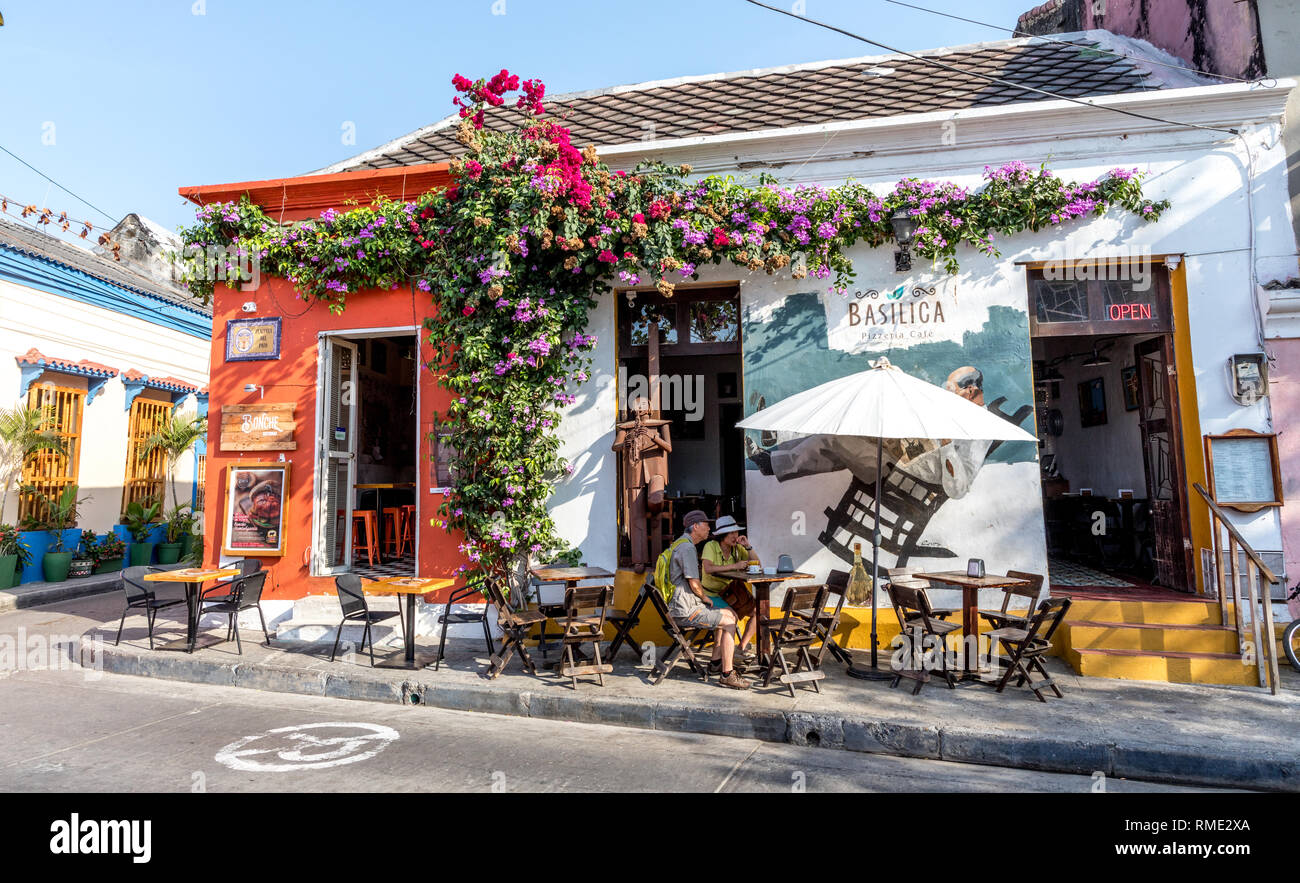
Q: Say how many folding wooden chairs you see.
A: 12